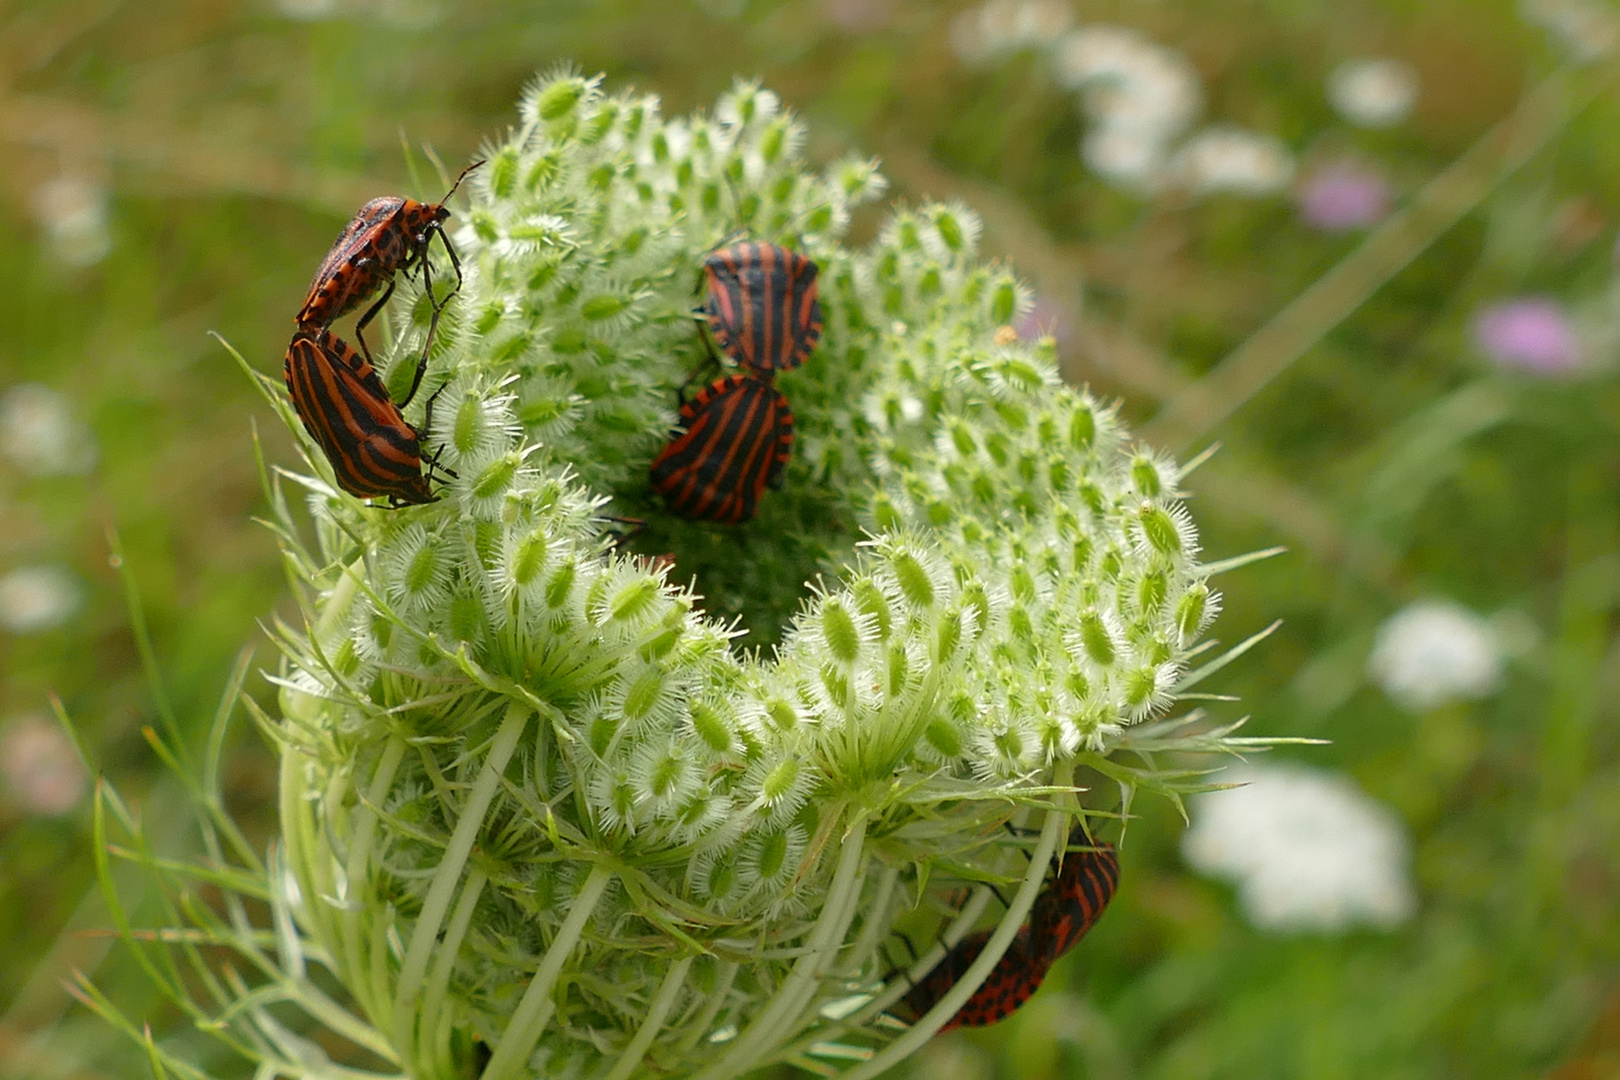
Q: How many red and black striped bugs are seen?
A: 6